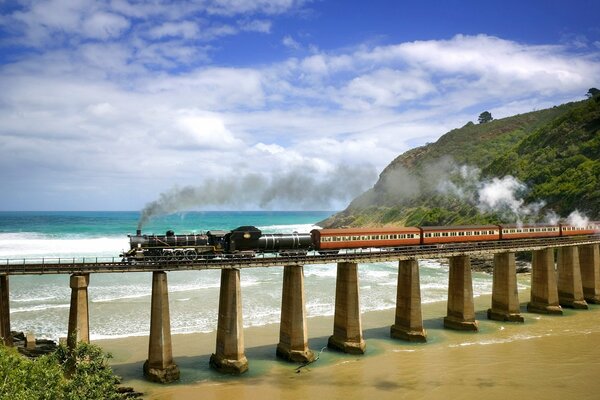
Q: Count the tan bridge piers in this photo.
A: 12